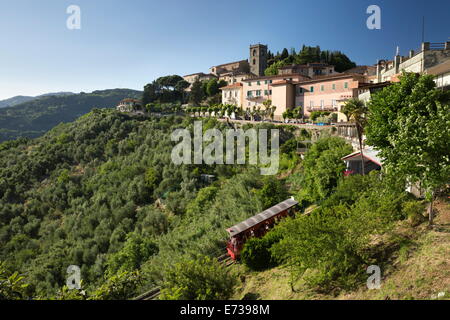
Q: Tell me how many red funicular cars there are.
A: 1